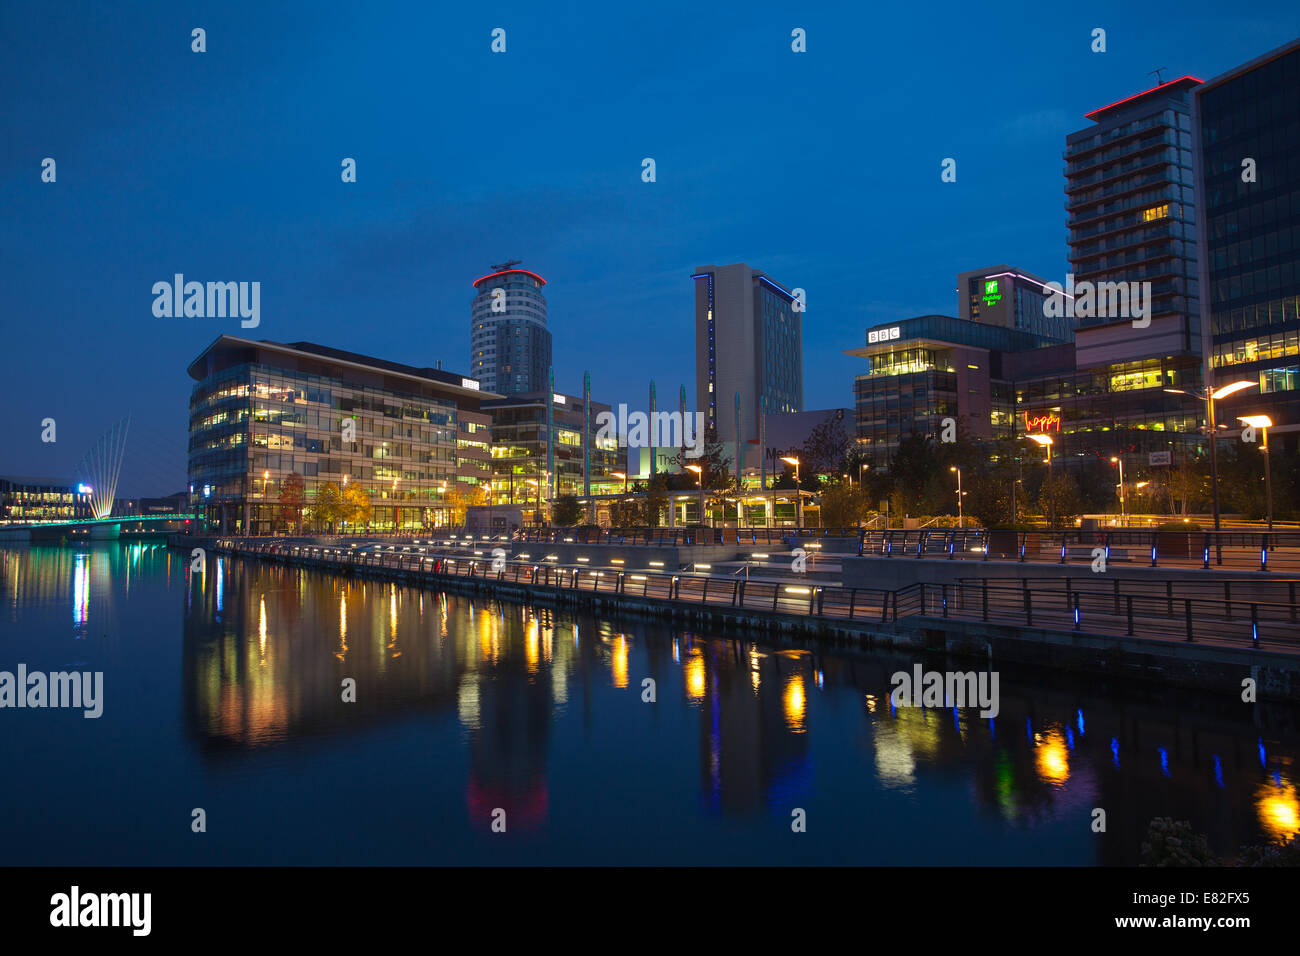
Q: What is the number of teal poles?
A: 6